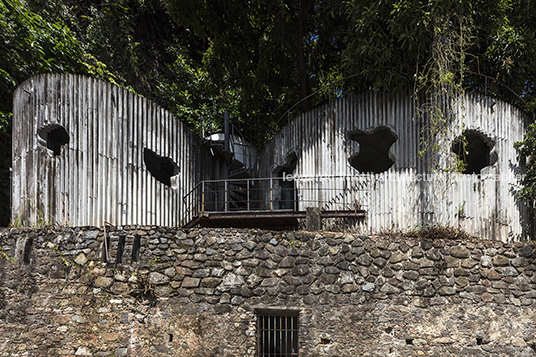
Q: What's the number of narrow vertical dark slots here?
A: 4